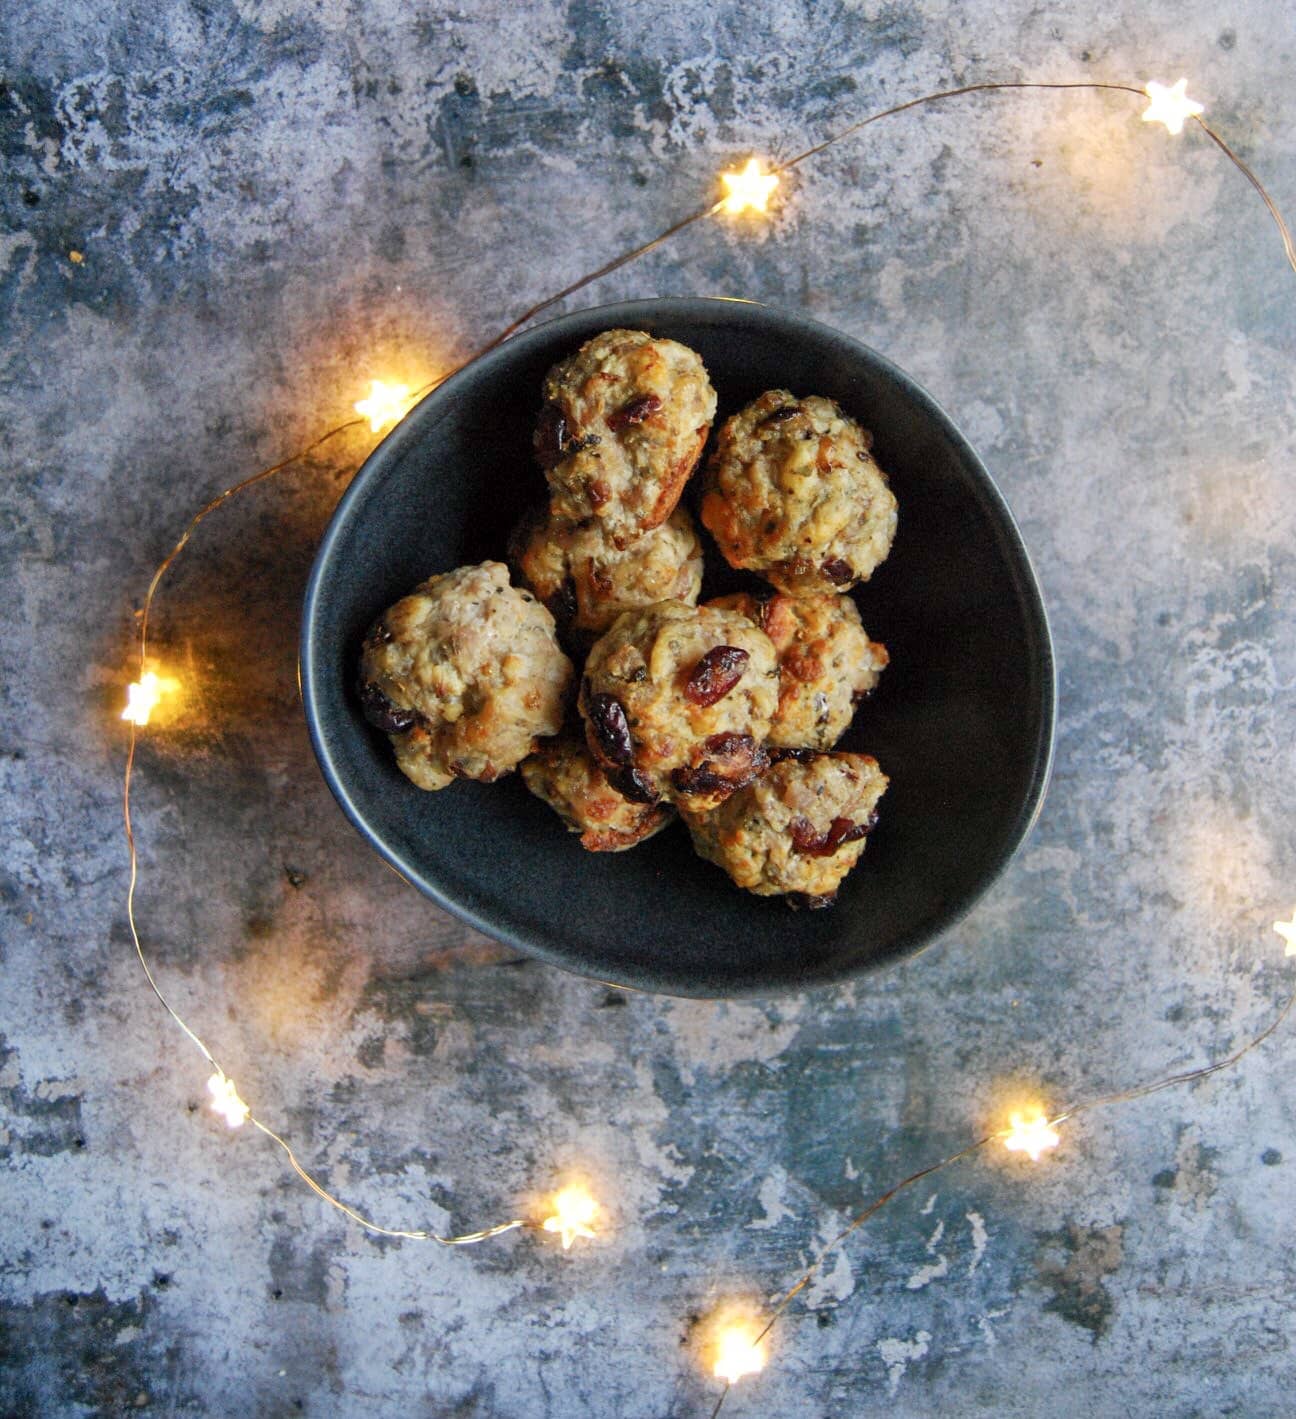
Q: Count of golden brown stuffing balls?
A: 8